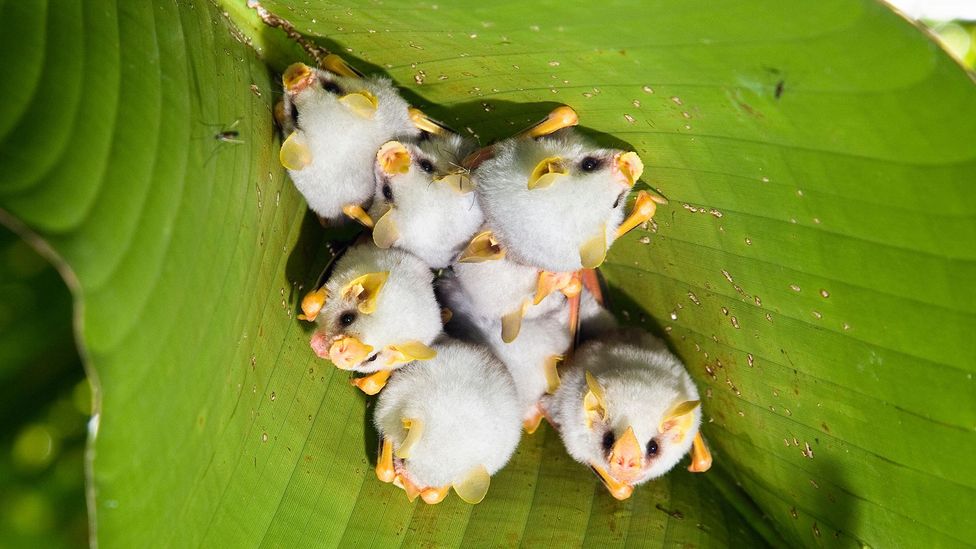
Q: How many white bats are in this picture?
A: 8